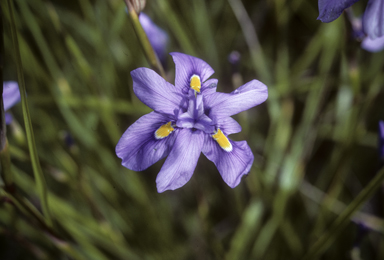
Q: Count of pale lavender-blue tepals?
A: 6